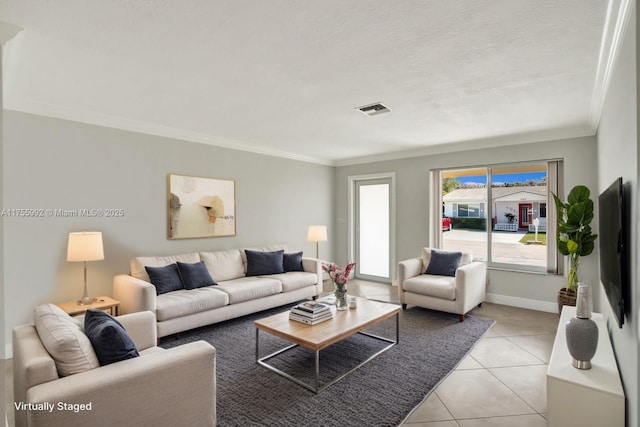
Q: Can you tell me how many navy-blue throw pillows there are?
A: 6